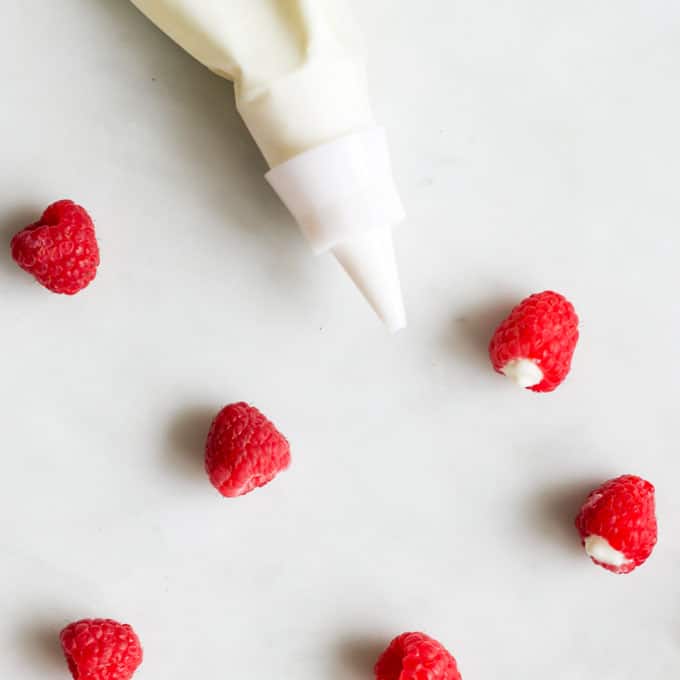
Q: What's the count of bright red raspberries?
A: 6